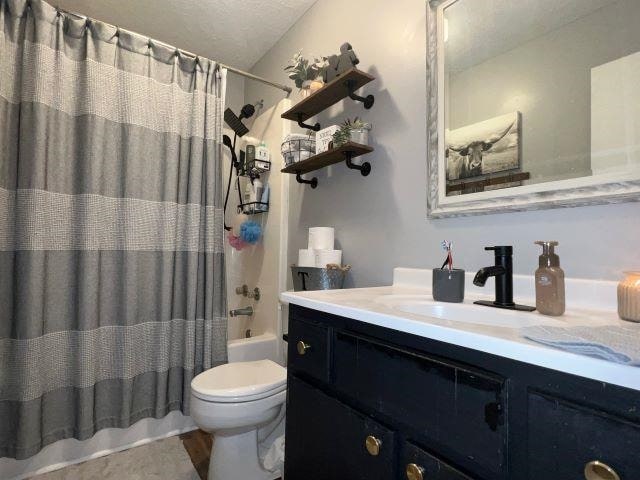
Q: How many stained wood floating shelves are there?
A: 2